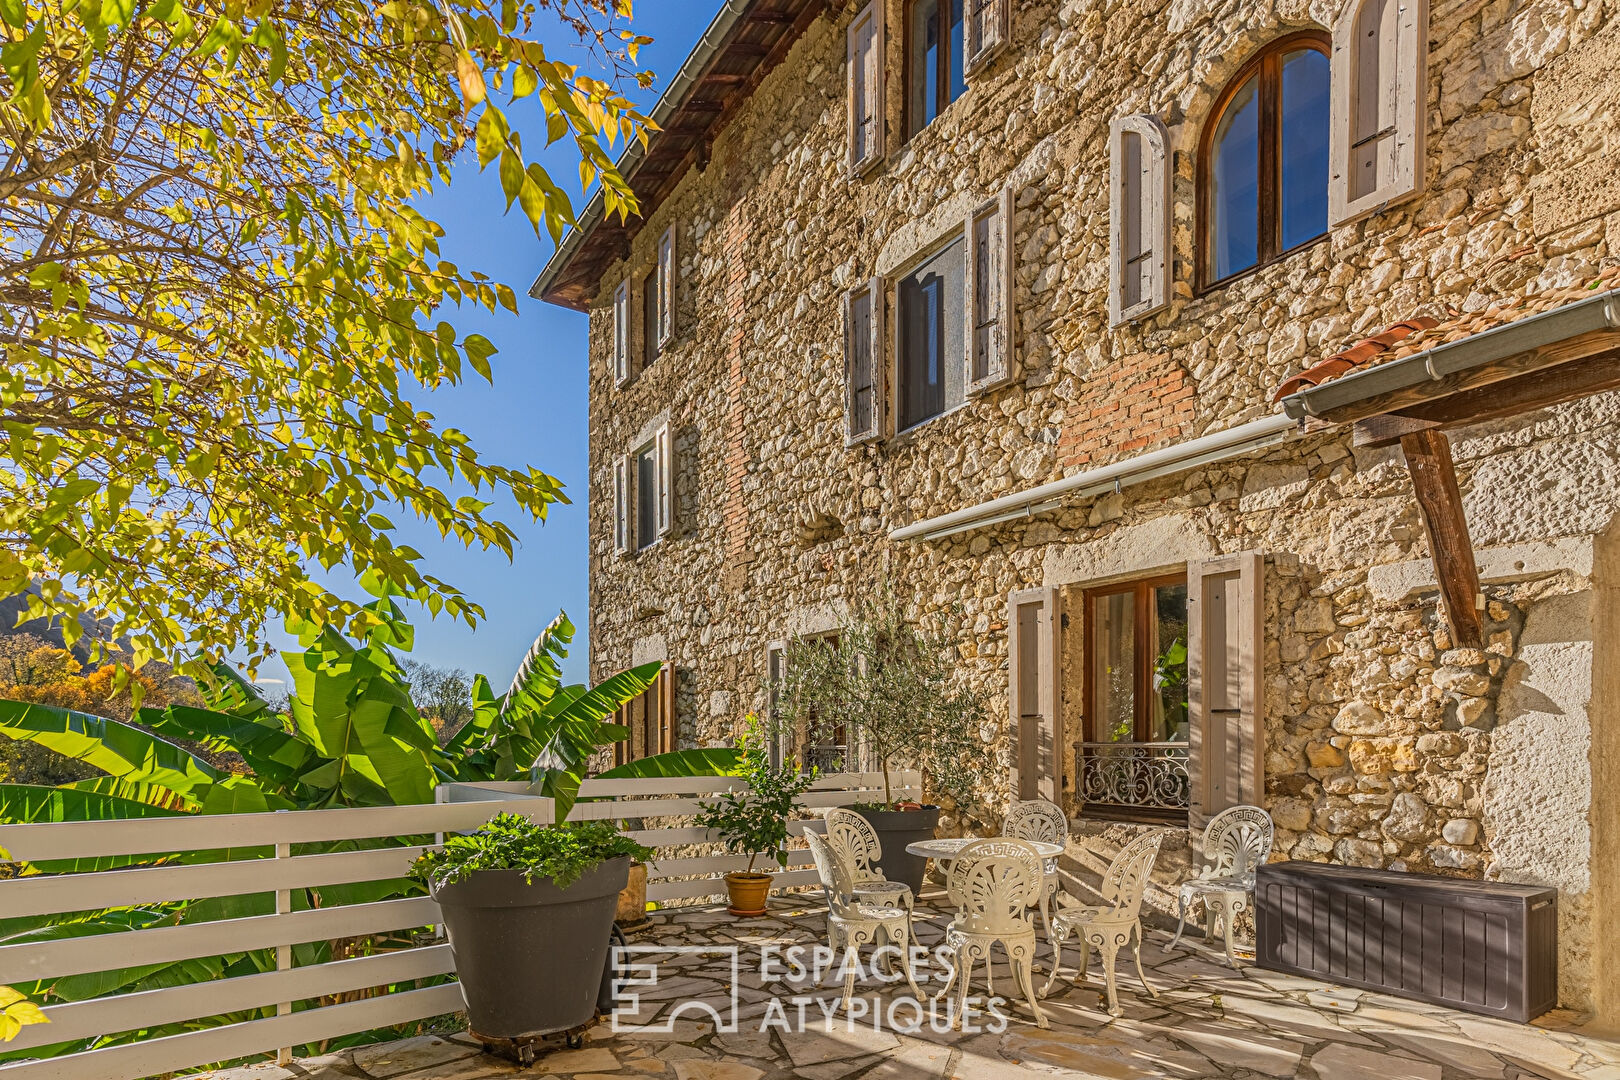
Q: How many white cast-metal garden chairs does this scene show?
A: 6